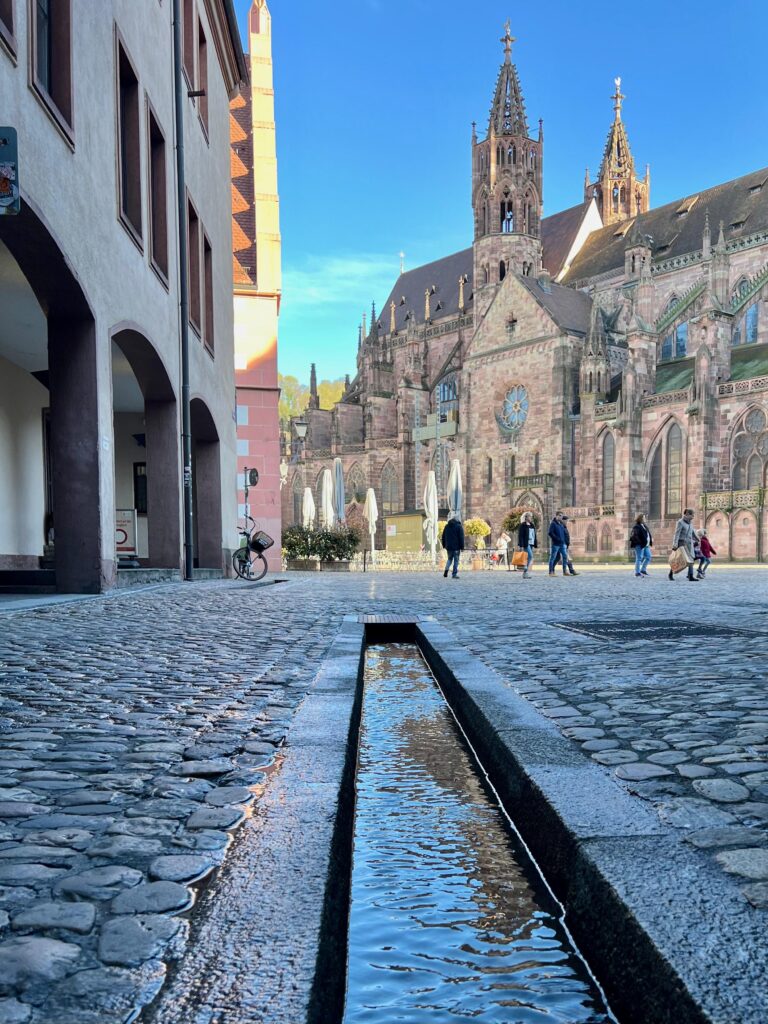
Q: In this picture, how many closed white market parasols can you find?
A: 6